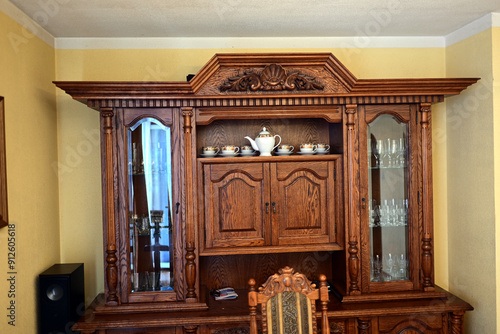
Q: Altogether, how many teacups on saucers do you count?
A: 6